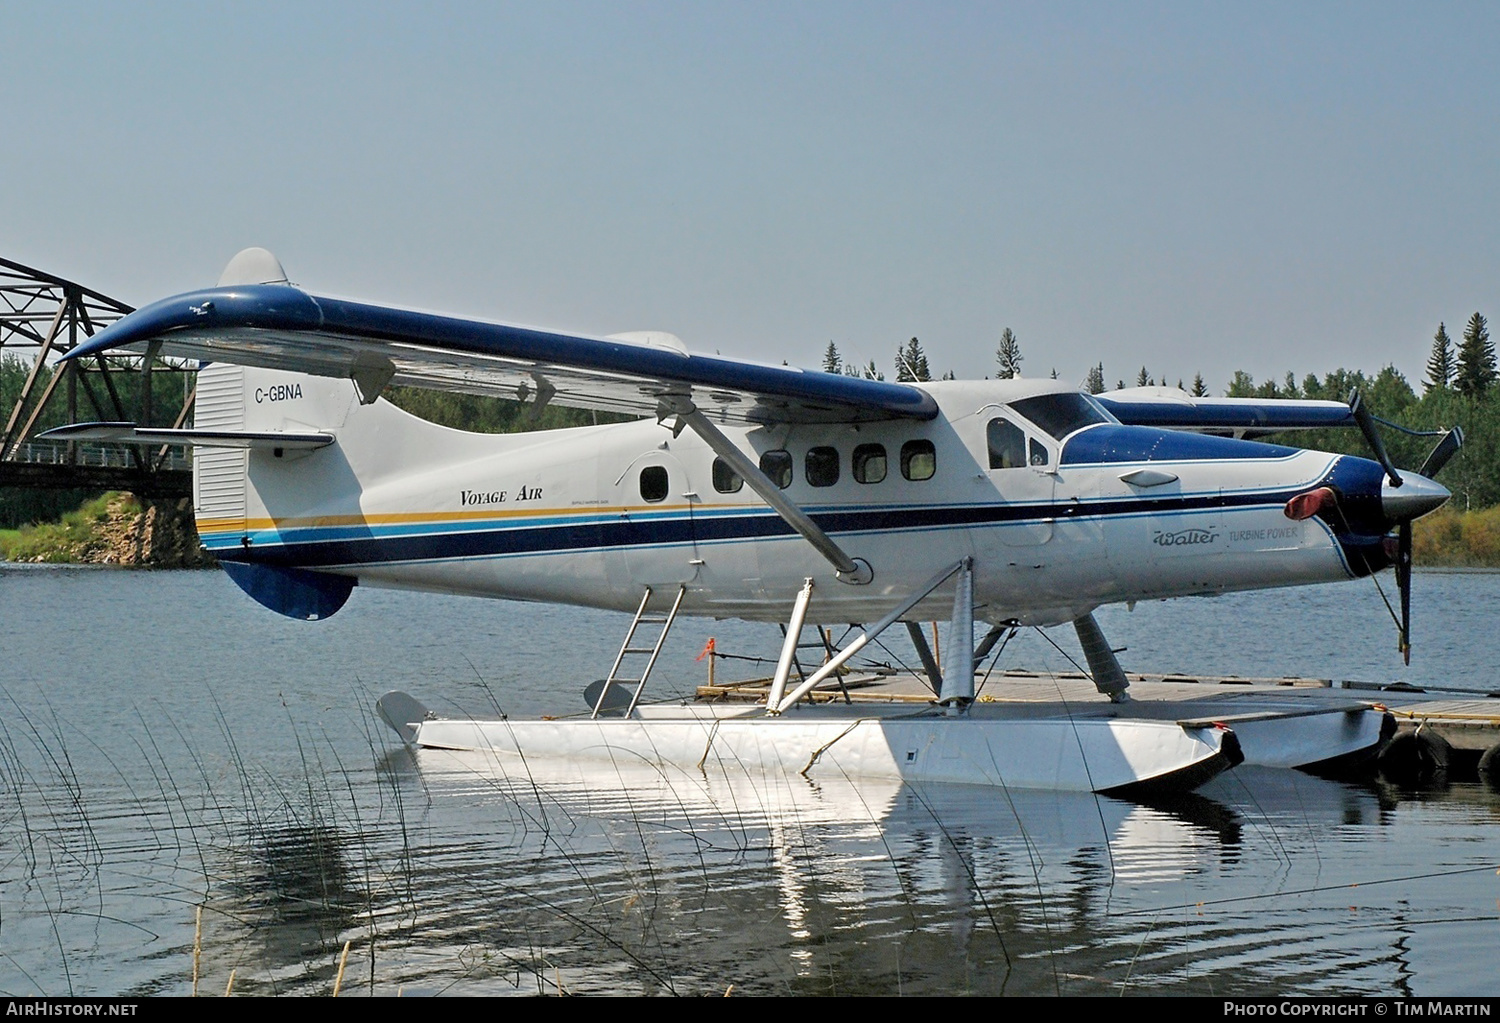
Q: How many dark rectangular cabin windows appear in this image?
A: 6